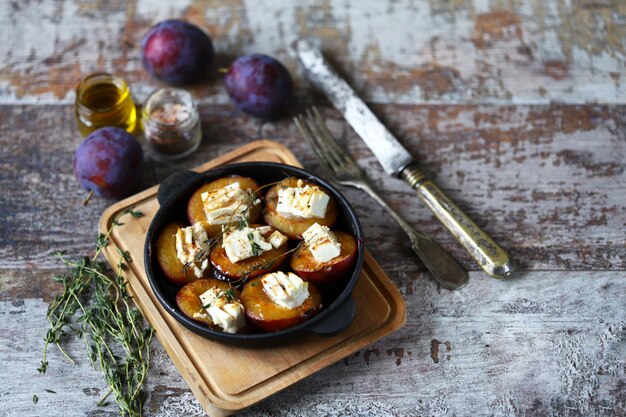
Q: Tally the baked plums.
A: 7